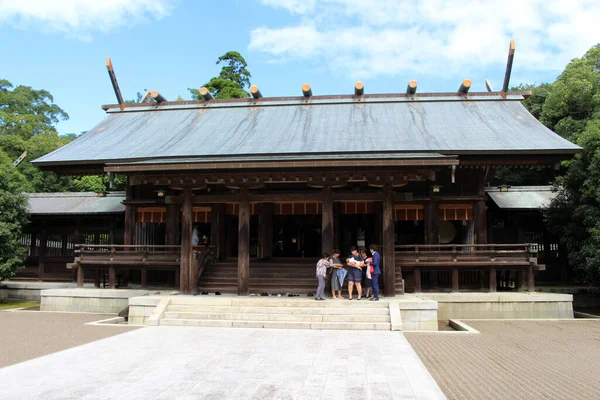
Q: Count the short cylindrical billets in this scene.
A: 7